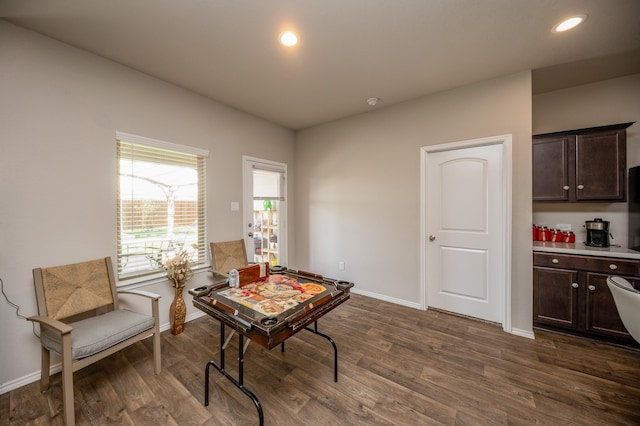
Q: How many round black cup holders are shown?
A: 4